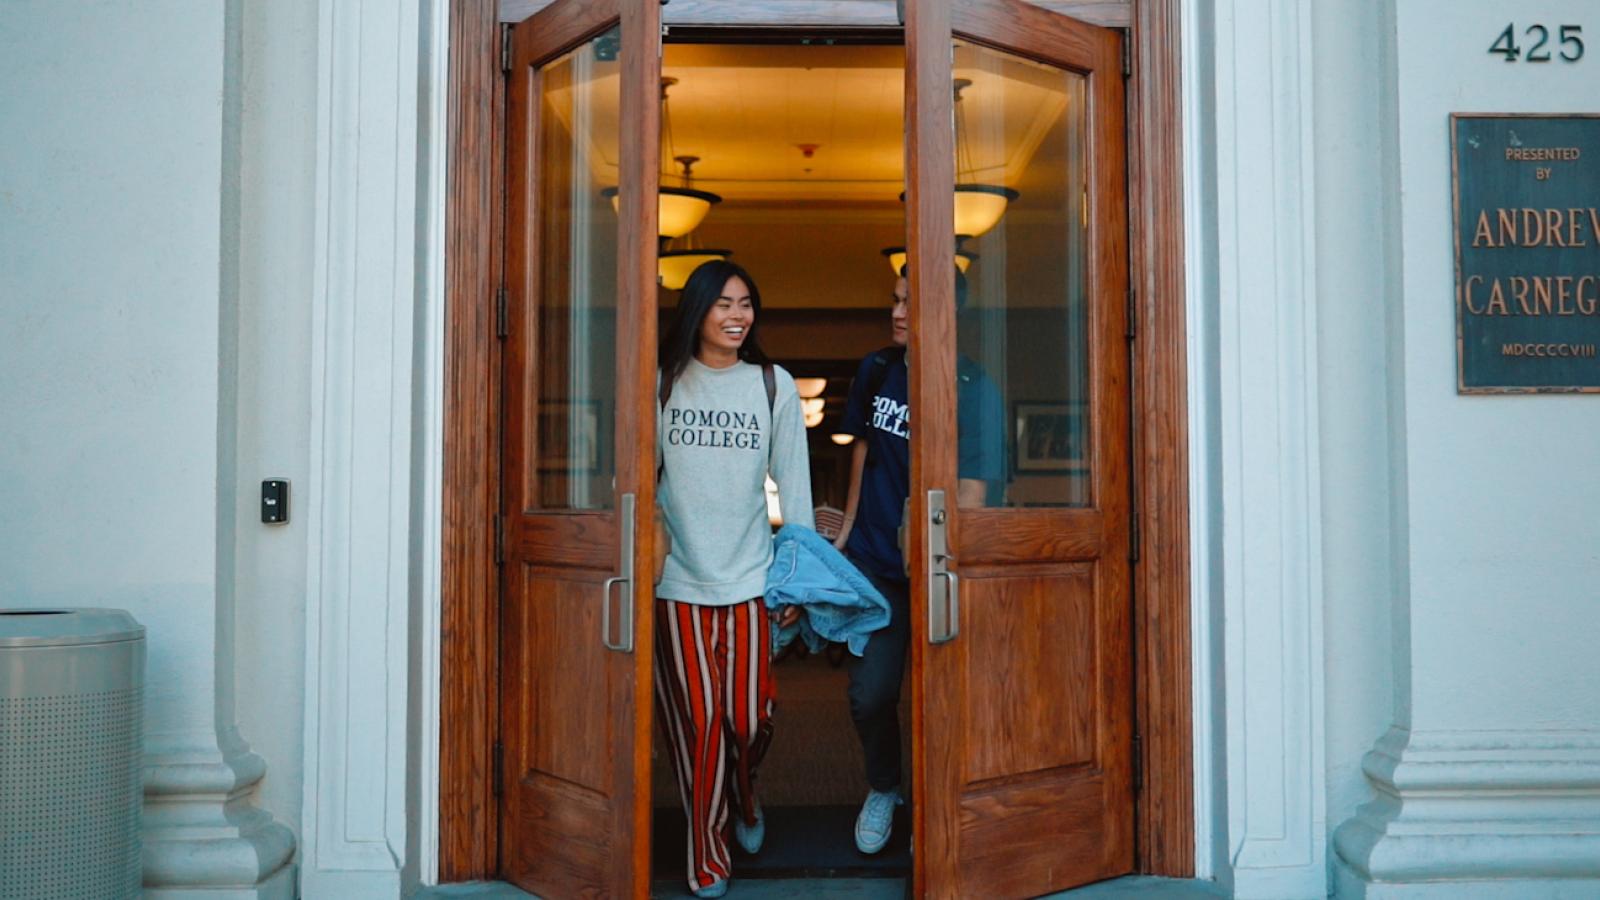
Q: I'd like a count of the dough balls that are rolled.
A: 0